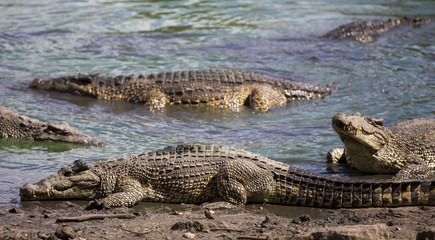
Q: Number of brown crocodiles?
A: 5